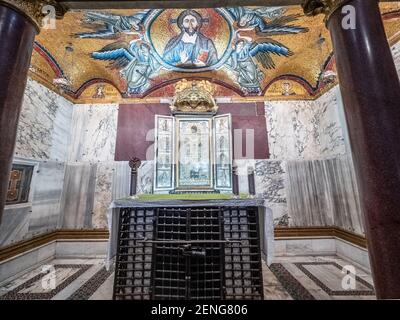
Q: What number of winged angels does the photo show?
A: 4